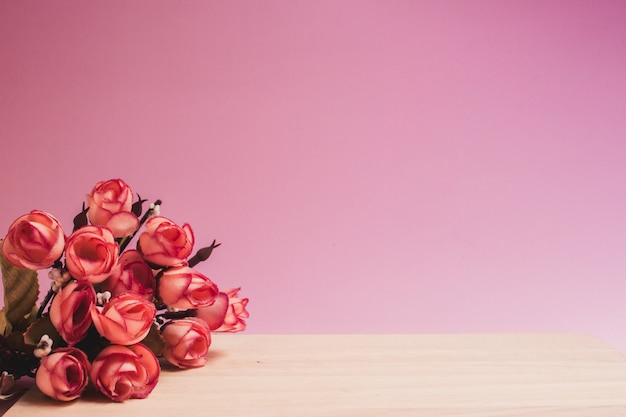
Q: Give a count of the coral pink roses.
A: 12